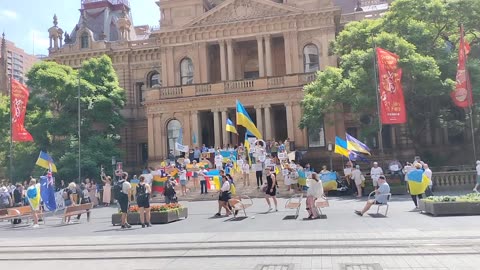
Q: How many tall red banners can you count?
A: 3